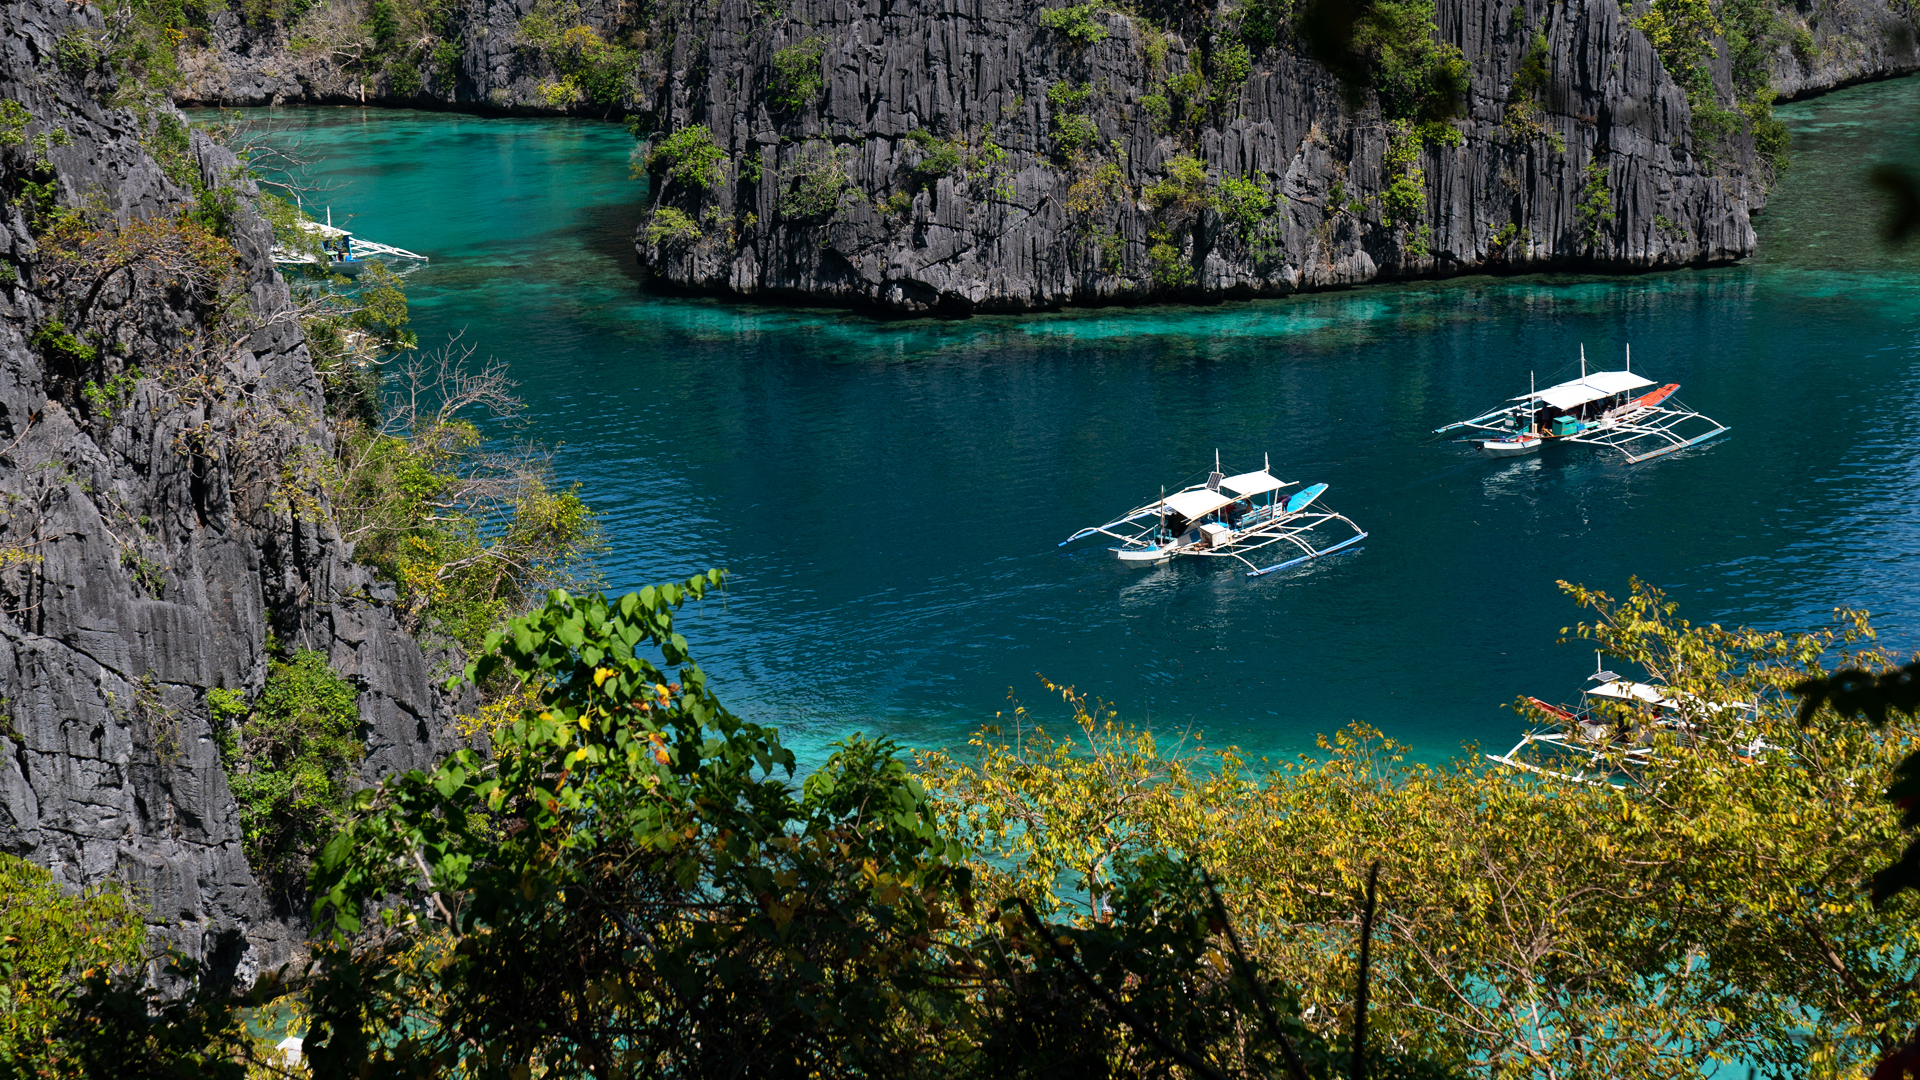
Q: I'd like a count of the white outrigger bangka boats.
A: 4